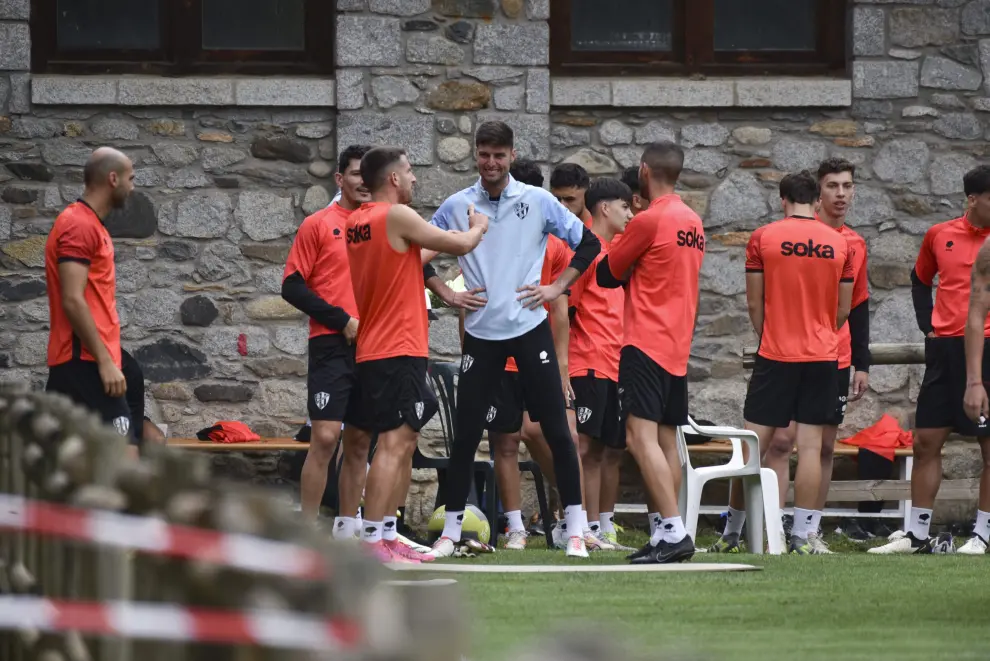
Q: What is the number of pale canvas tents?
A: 0